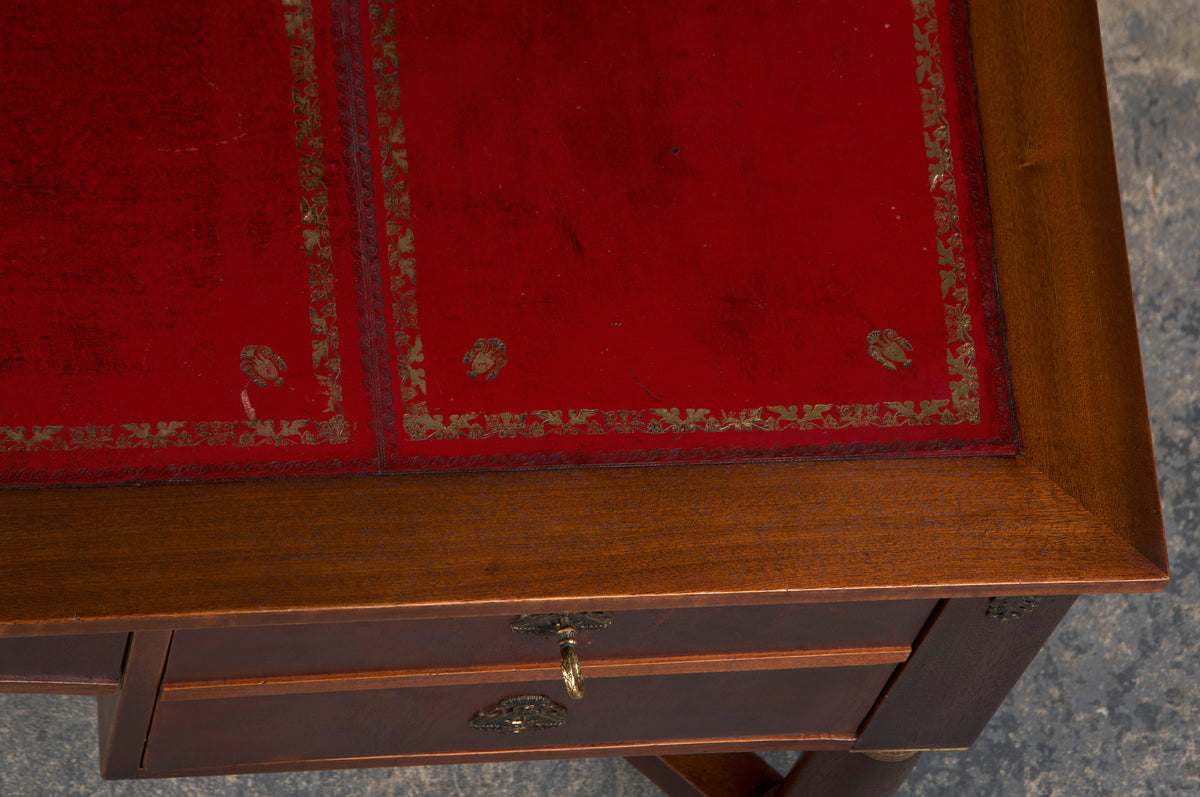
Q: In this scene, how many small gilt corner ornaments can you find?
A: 3